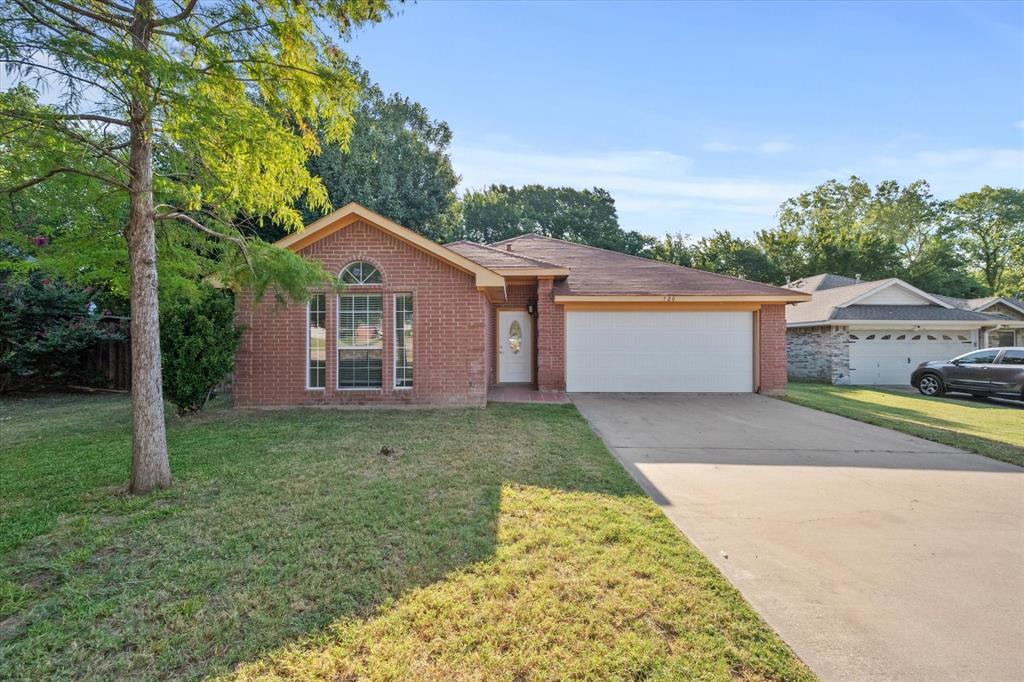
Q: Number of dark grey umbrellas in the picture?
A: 0